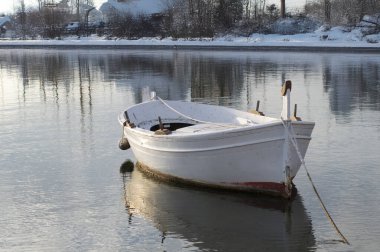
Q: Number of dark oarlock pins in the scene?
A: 4